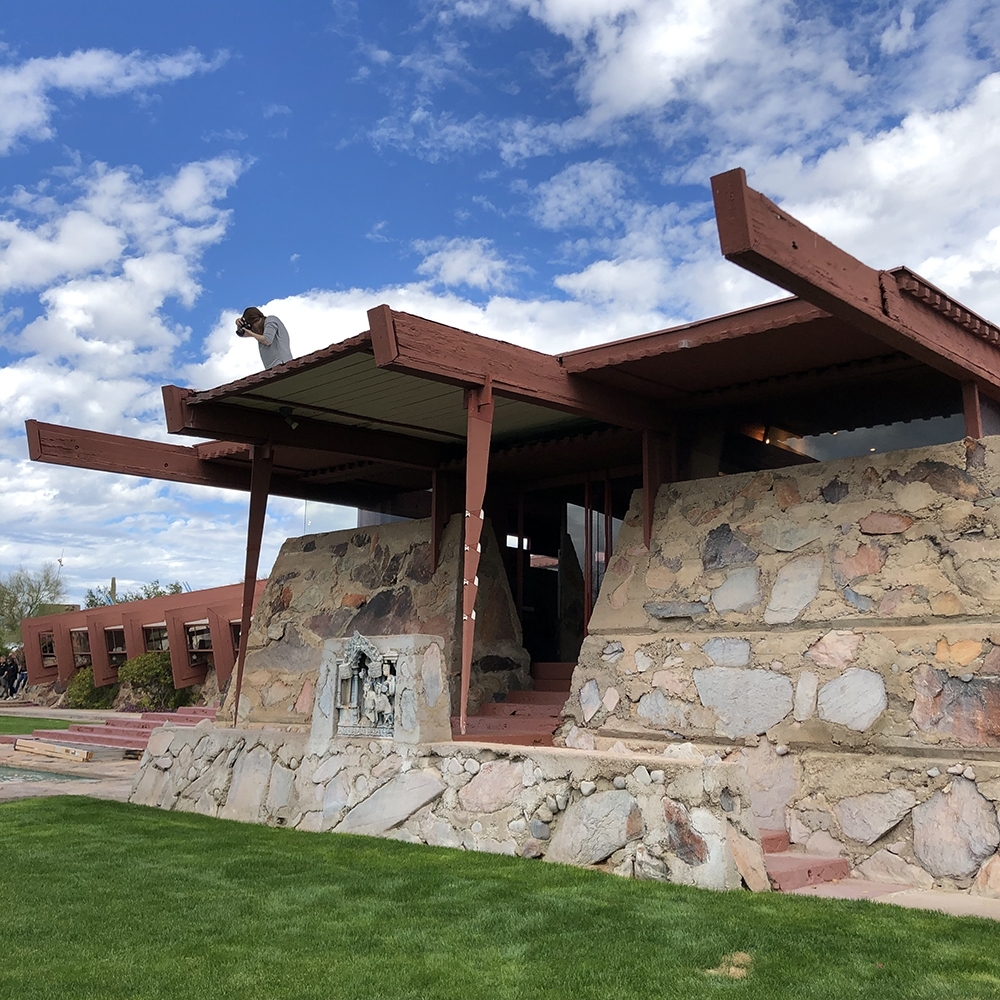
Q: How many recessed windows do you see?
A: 6